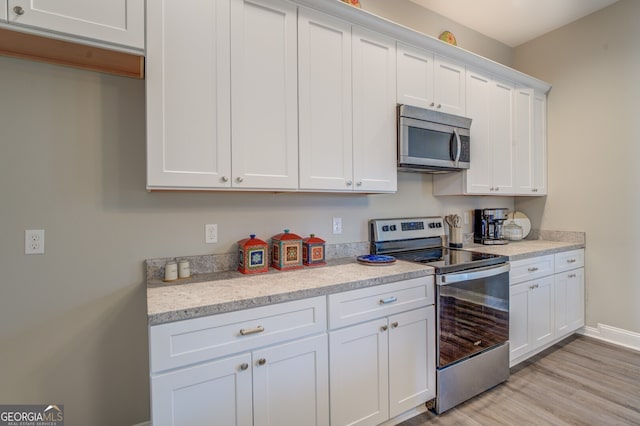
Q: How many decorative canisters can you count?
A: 3